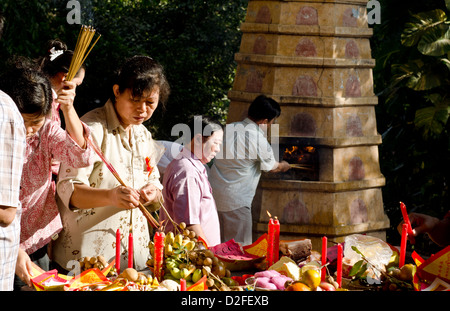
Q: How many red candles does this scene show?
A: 11